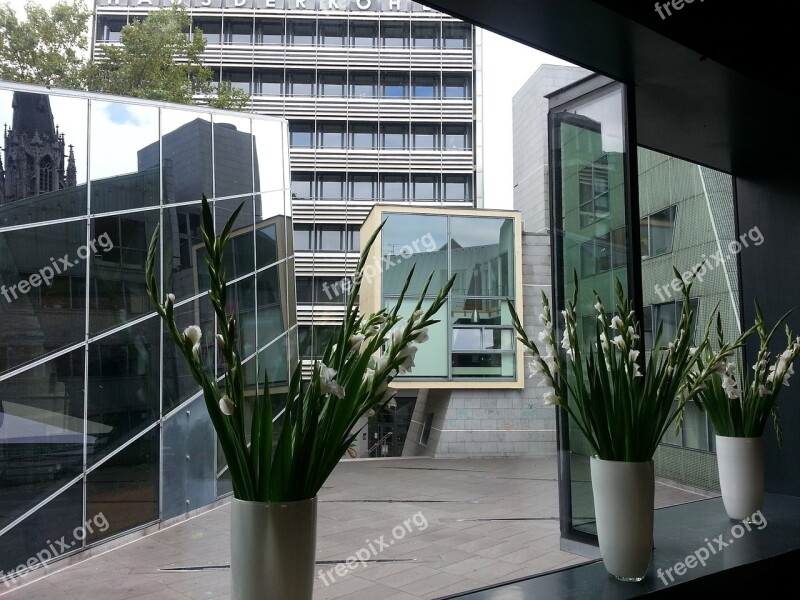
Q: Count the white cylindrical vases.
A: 3